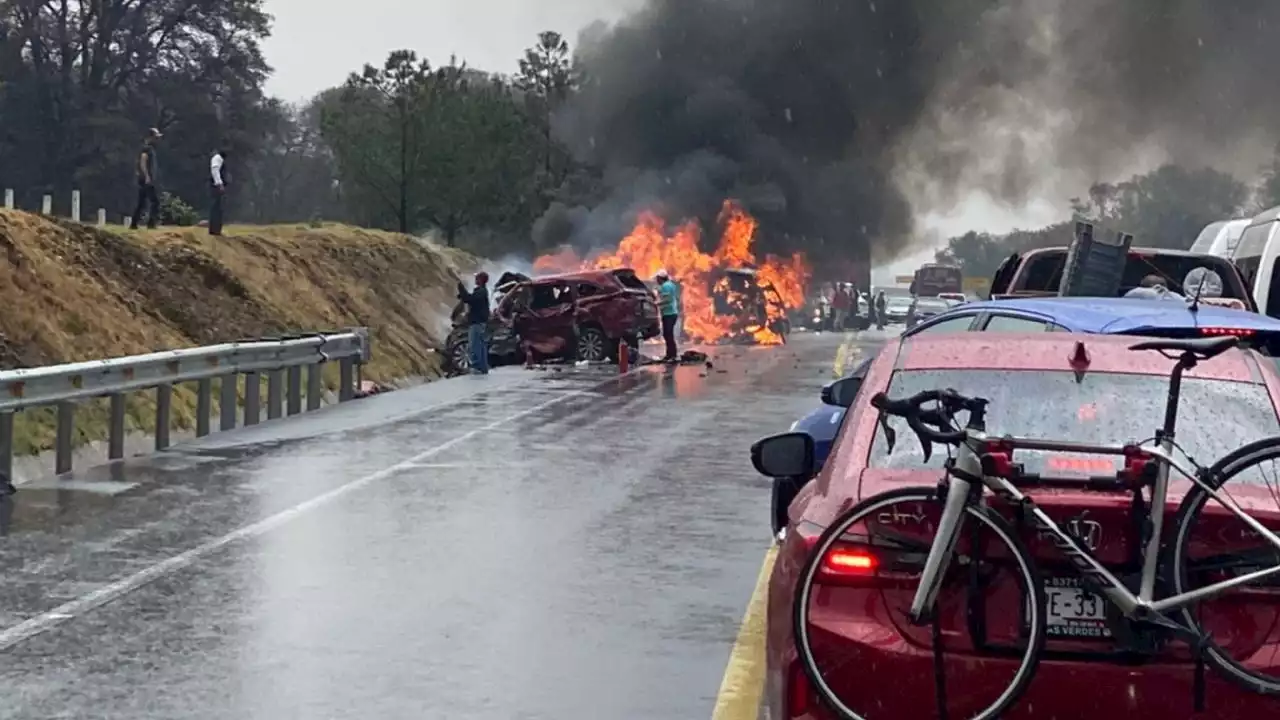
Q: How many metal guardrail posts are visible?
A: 11